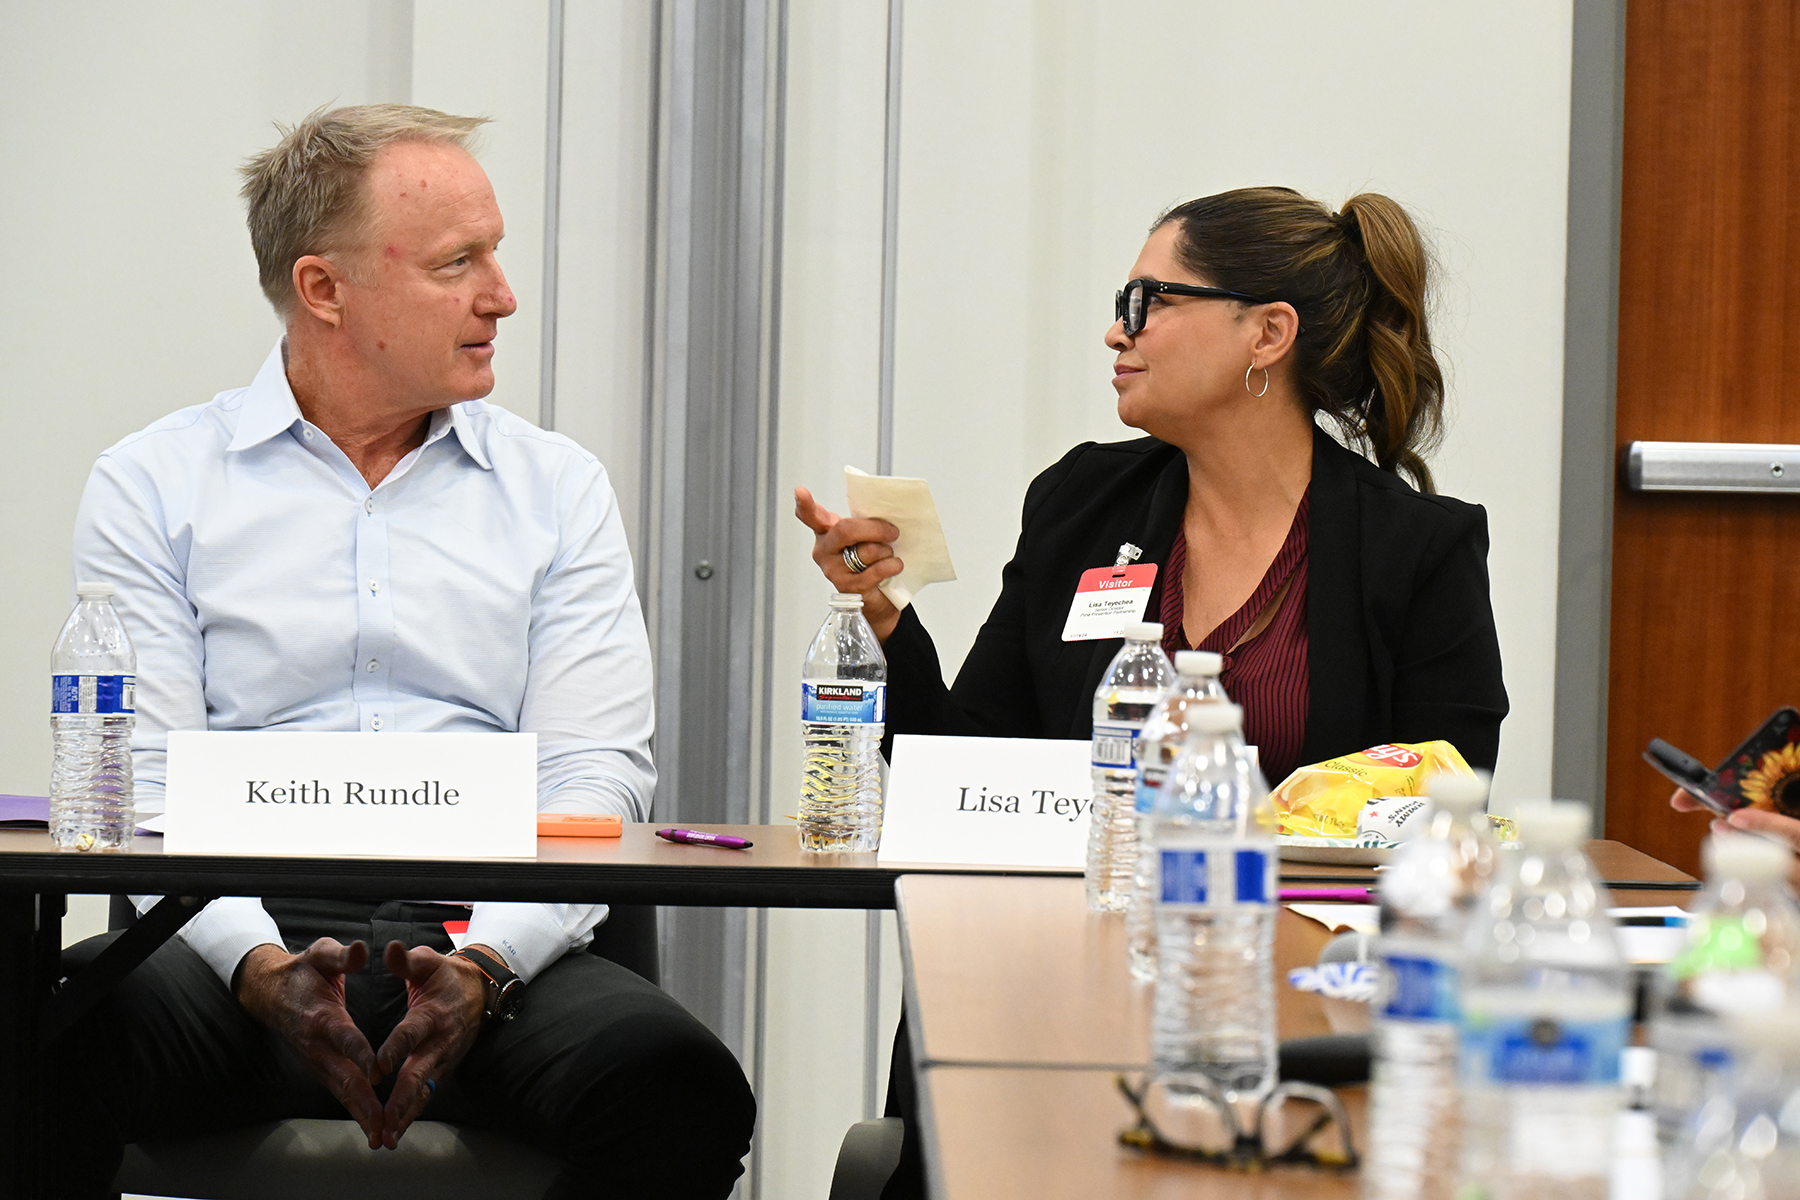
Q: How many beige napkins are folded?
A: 1